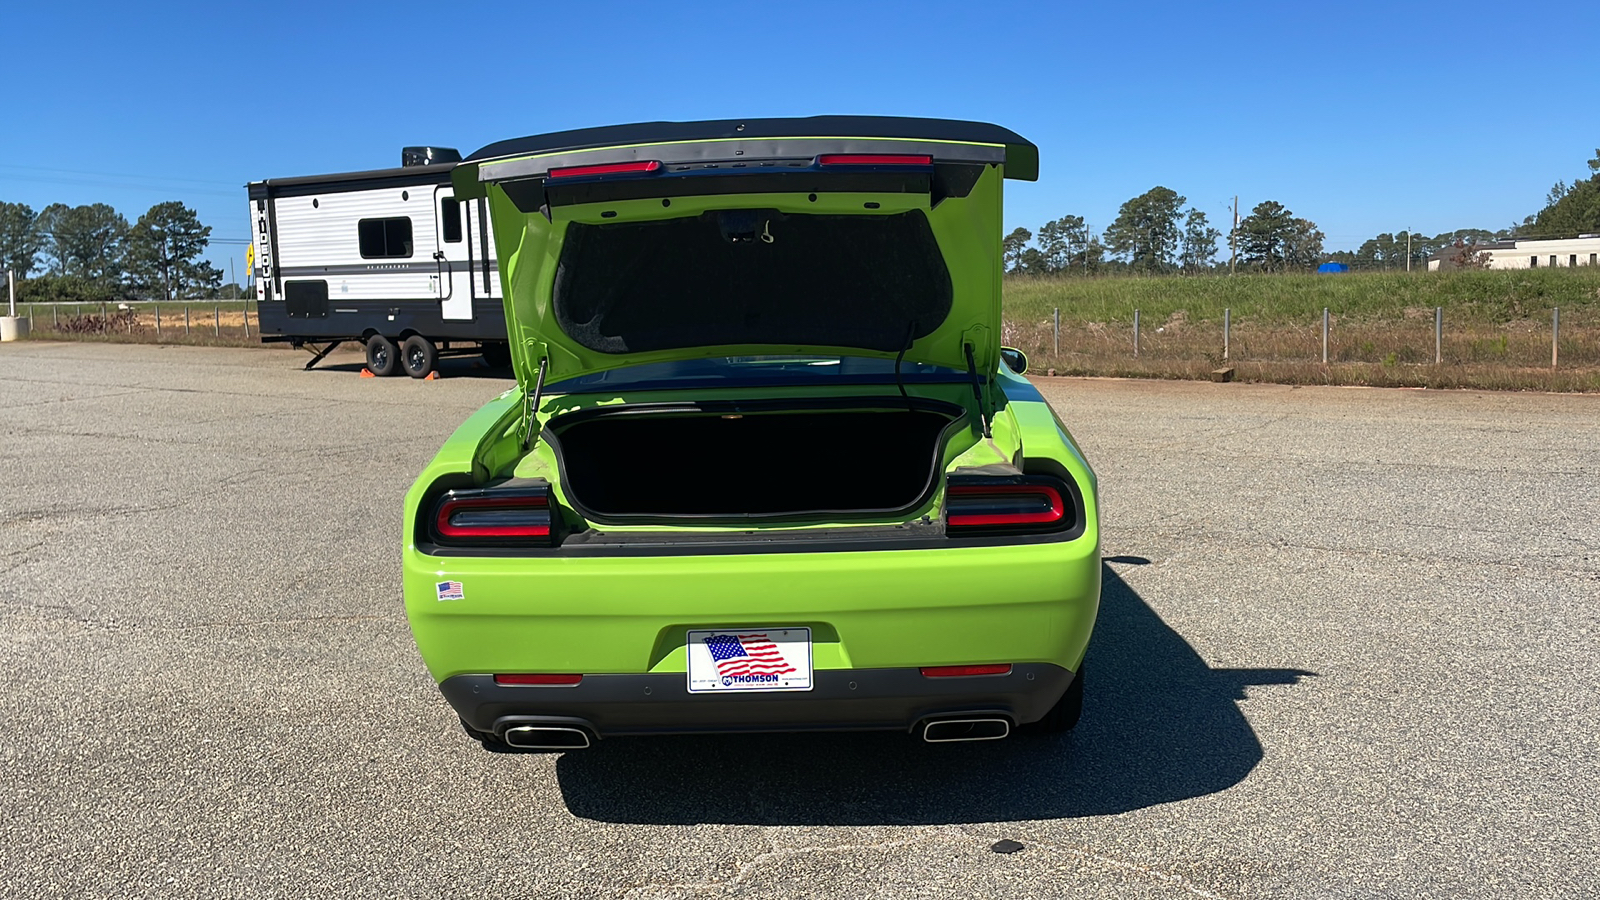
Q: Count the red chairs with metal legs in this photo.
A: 0